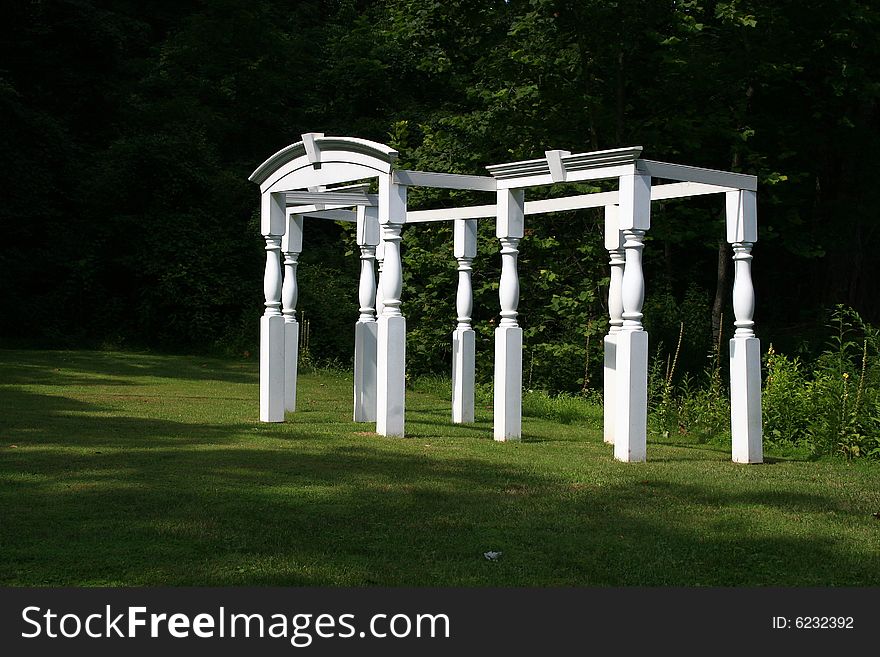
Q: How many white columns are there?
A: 10